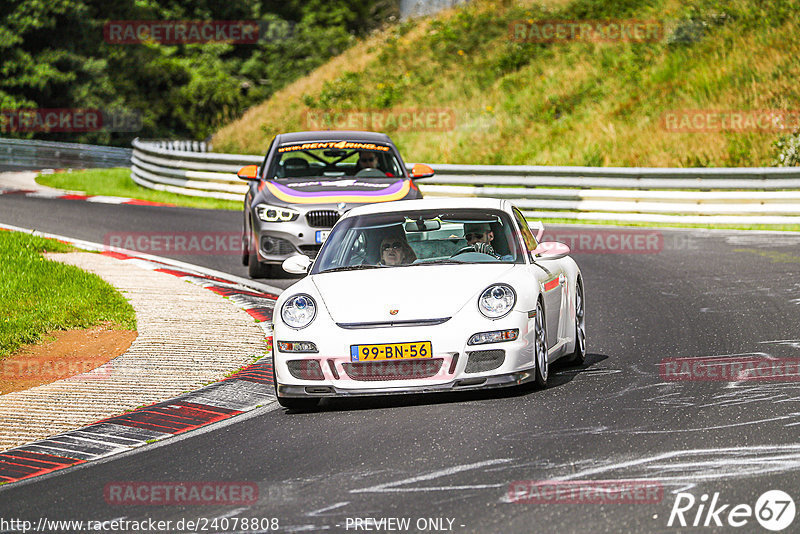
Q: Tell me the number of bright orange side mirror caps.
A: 2